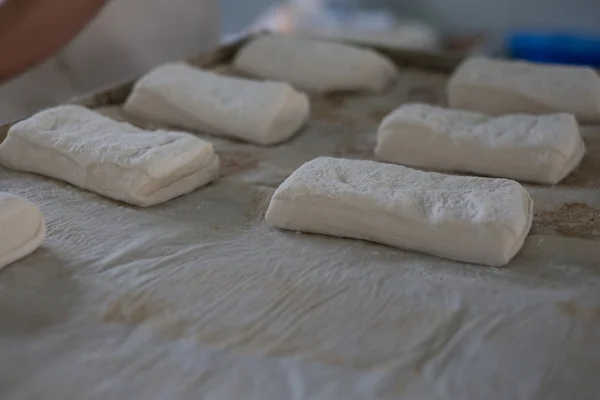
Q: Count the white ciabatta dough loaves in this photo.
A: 7